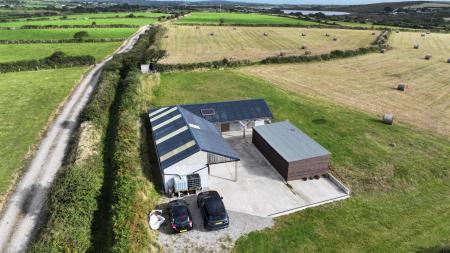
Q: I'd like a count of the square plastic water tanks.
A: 2